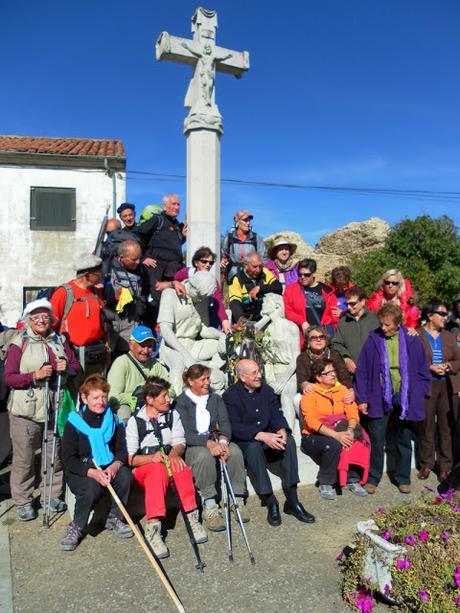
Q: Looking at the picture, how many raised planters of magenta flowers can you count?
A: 1